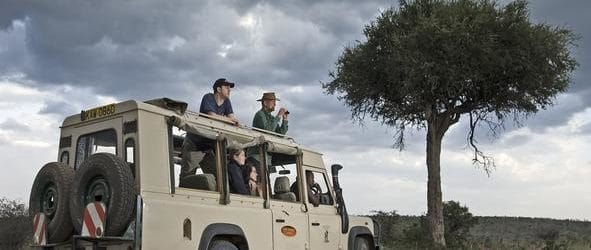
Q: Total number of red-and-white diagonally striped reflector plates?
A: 2